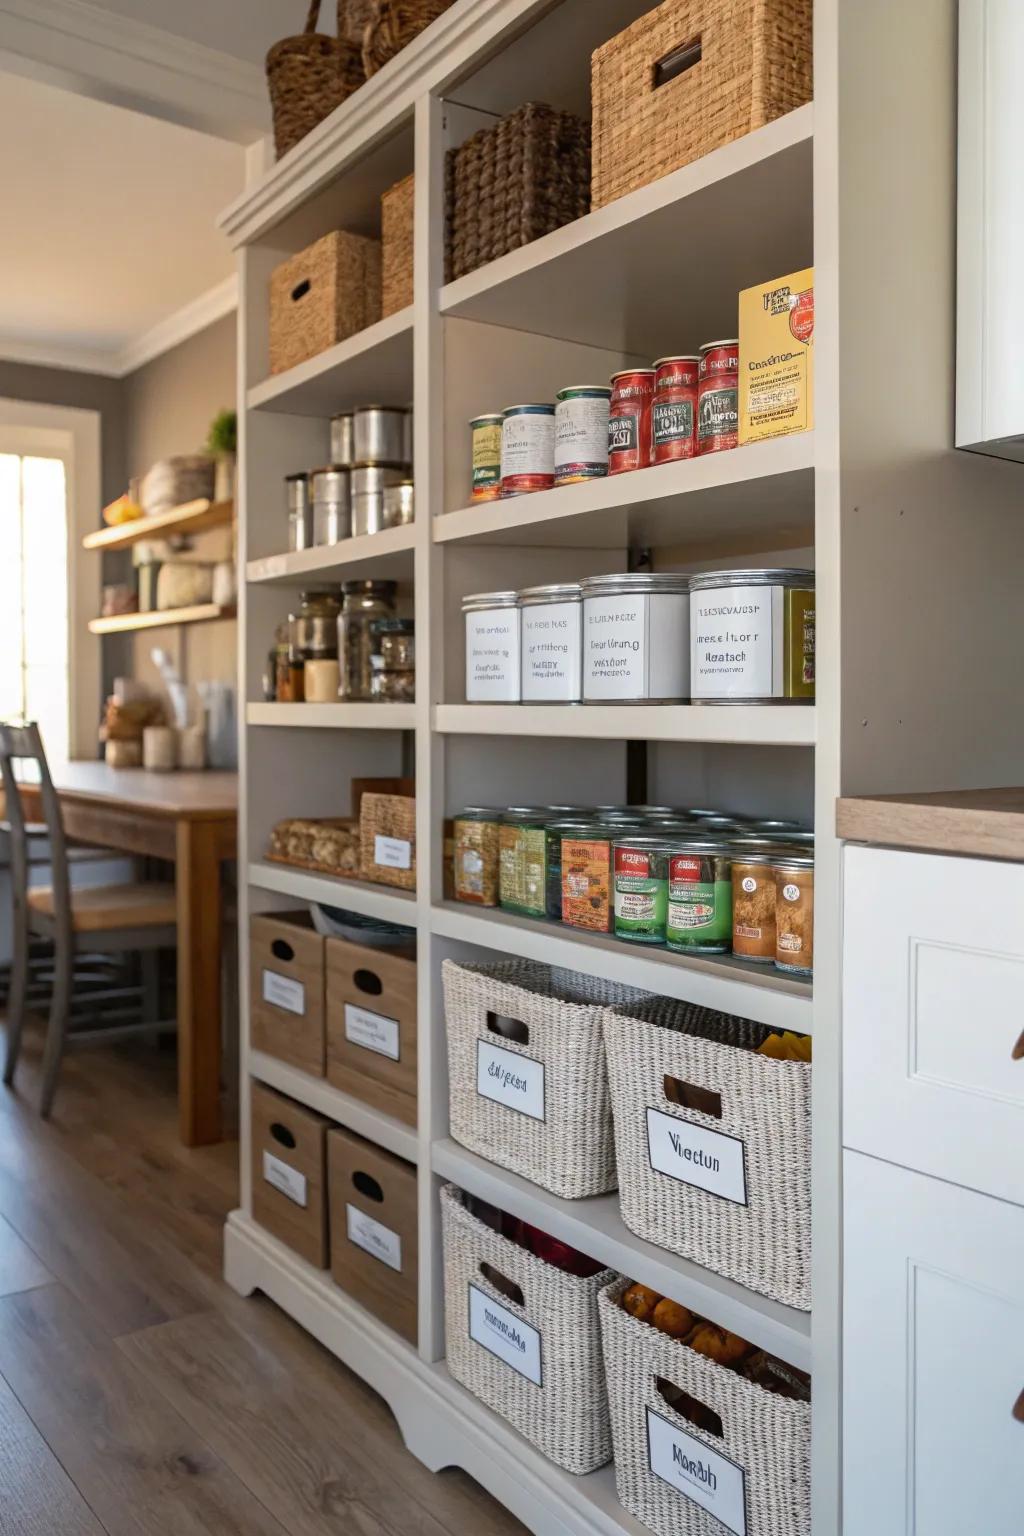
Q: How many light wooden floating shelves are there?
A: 2